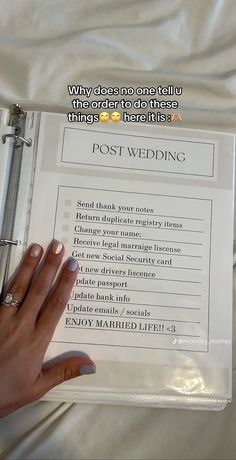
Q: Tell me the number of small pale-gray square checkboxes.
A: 4